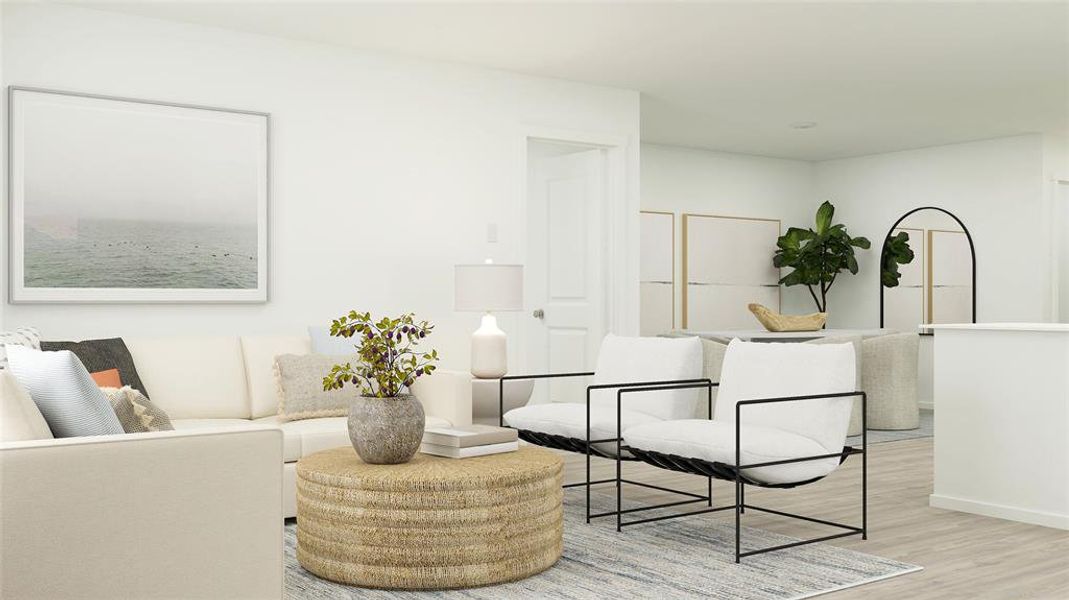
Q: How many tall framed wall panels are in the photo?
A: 2